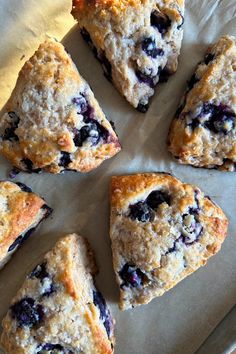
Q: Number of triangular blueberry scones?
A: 6